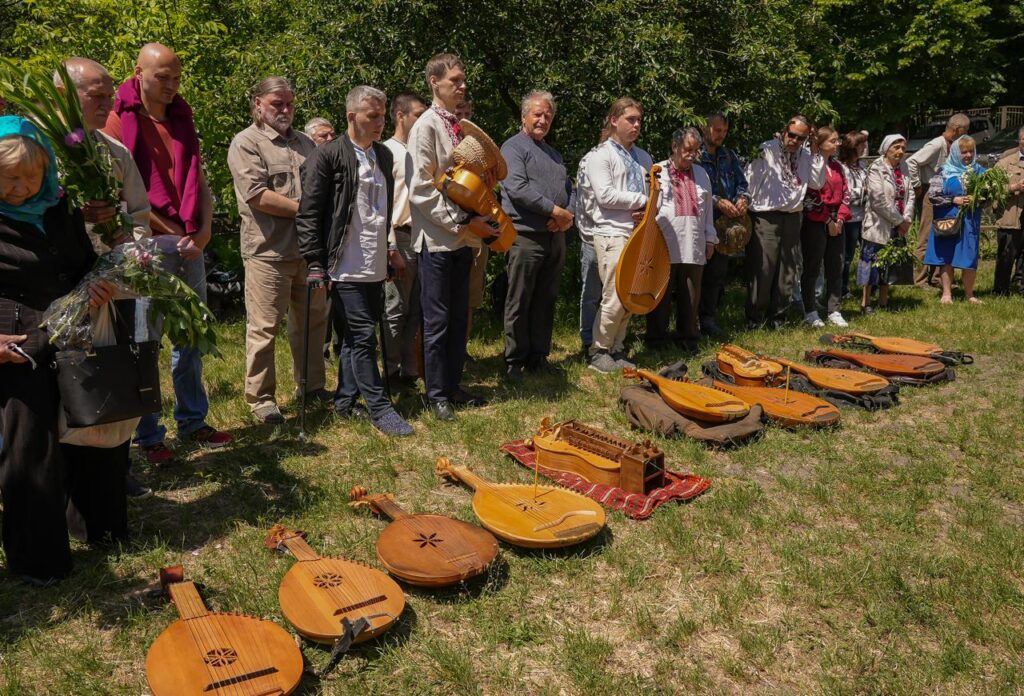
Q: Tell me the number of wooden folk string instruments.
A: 13